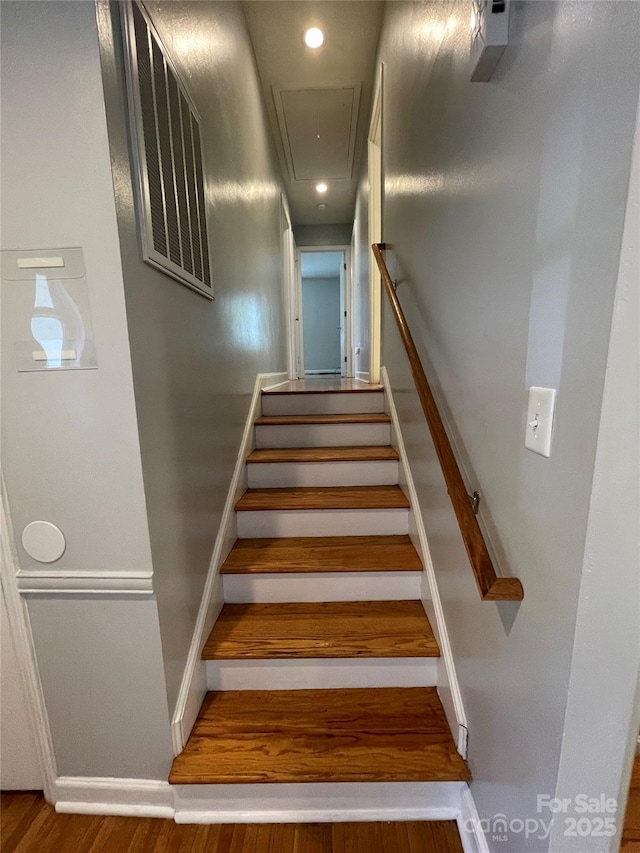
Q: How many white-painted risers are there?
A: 7